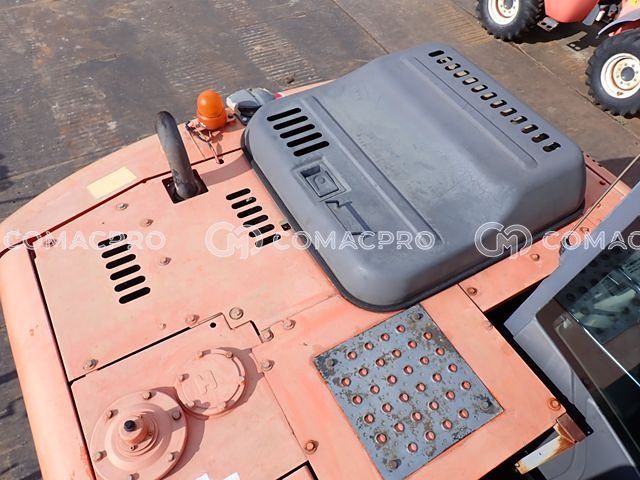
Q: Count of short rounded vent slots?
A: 13